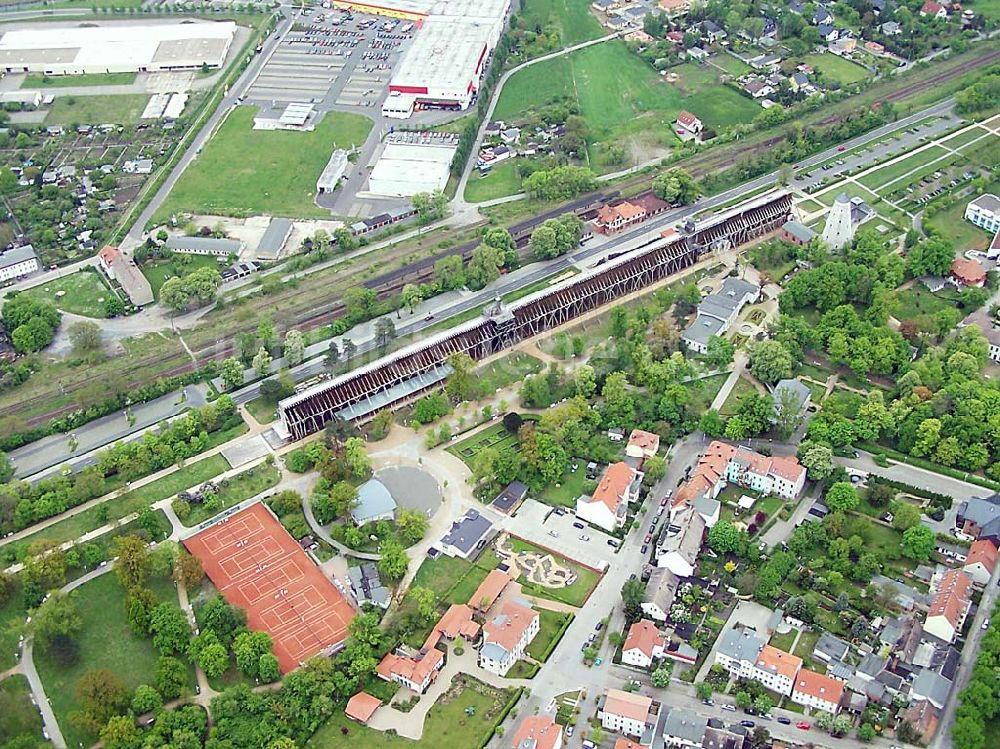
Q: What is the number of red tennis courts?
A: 5